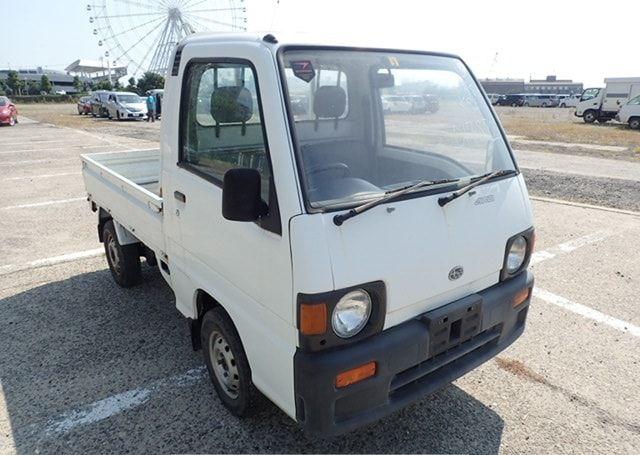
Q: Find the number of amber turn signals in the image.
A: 4